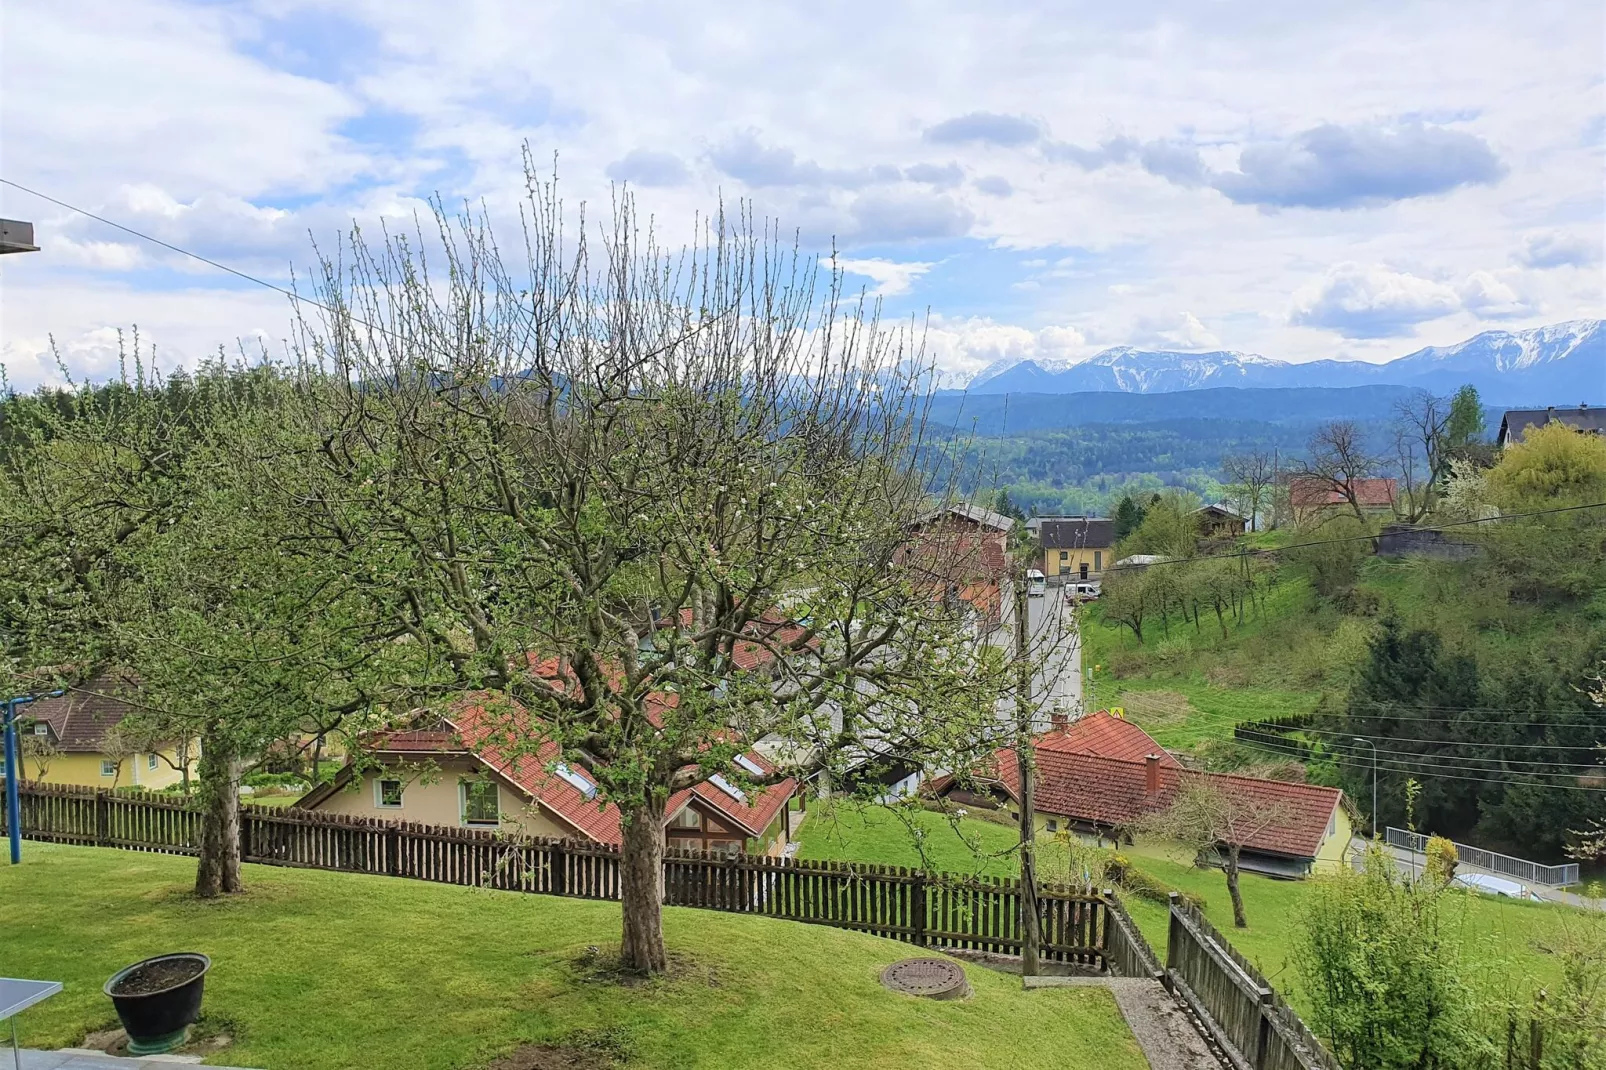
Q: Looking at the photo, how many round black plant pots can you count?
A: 1